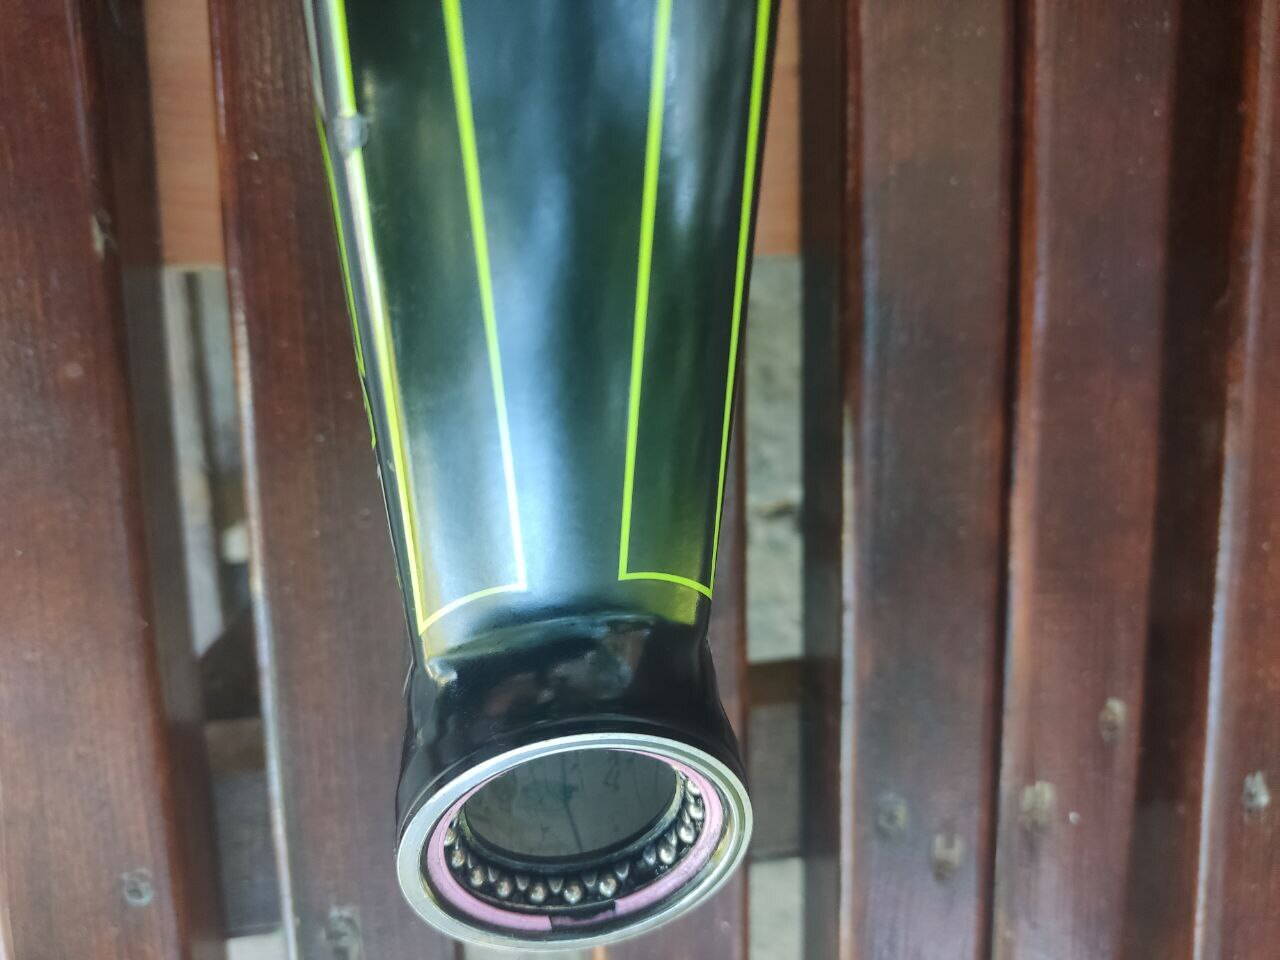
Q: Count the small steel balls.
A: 11